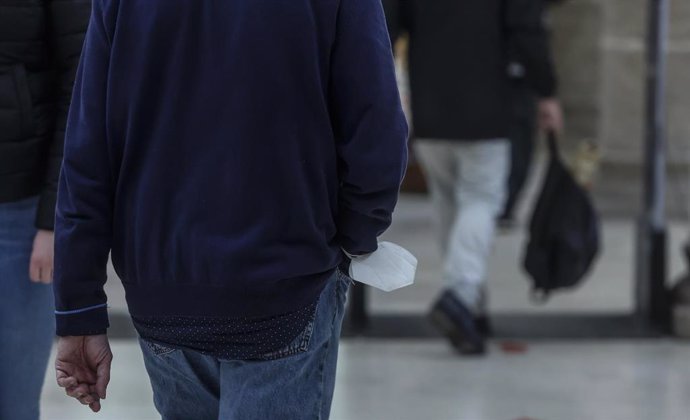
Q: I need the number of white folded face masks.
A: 1